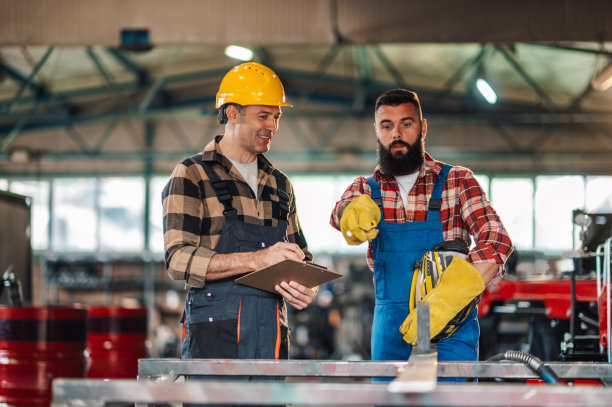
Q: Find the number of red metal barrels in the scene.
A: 2